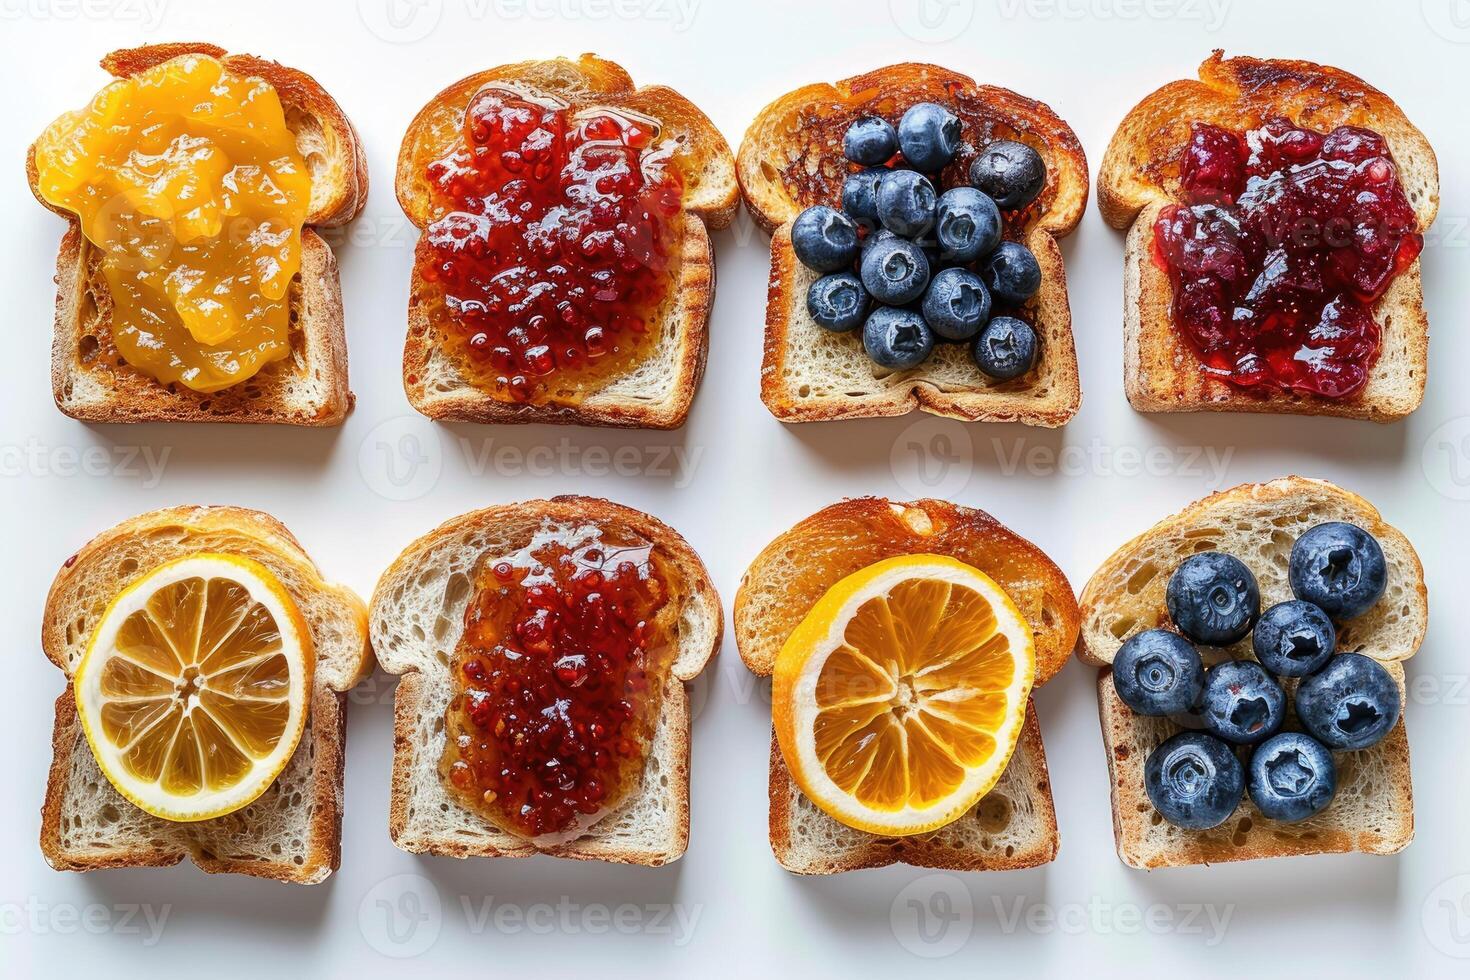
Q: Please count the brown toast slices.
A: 8